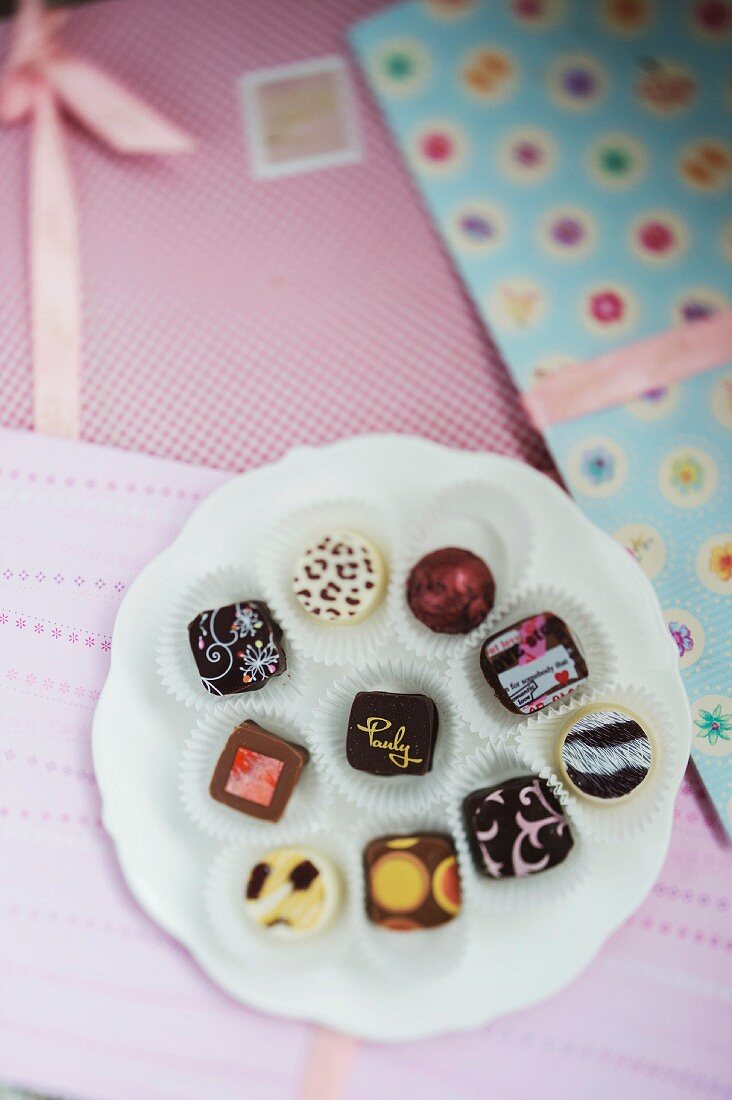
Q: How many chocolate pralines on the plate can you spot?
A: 10